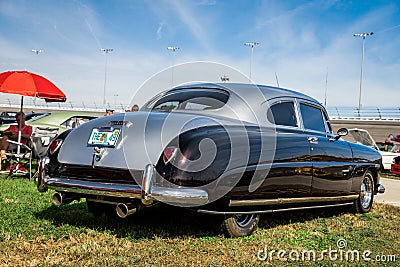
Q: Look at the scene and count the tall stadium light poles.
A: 5